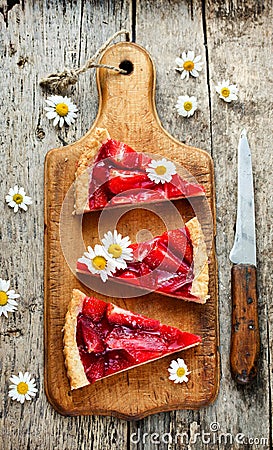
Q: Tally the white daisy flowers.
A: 11